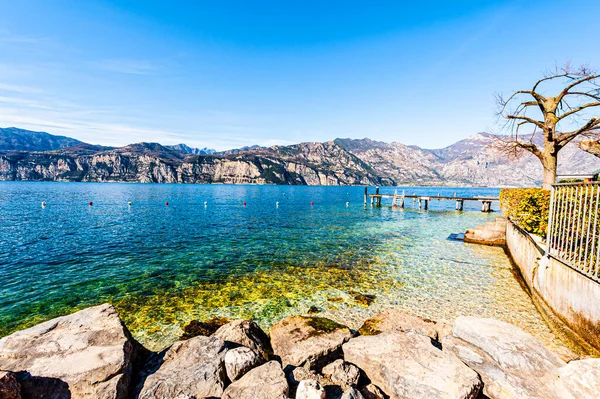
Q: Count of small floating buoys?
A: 9